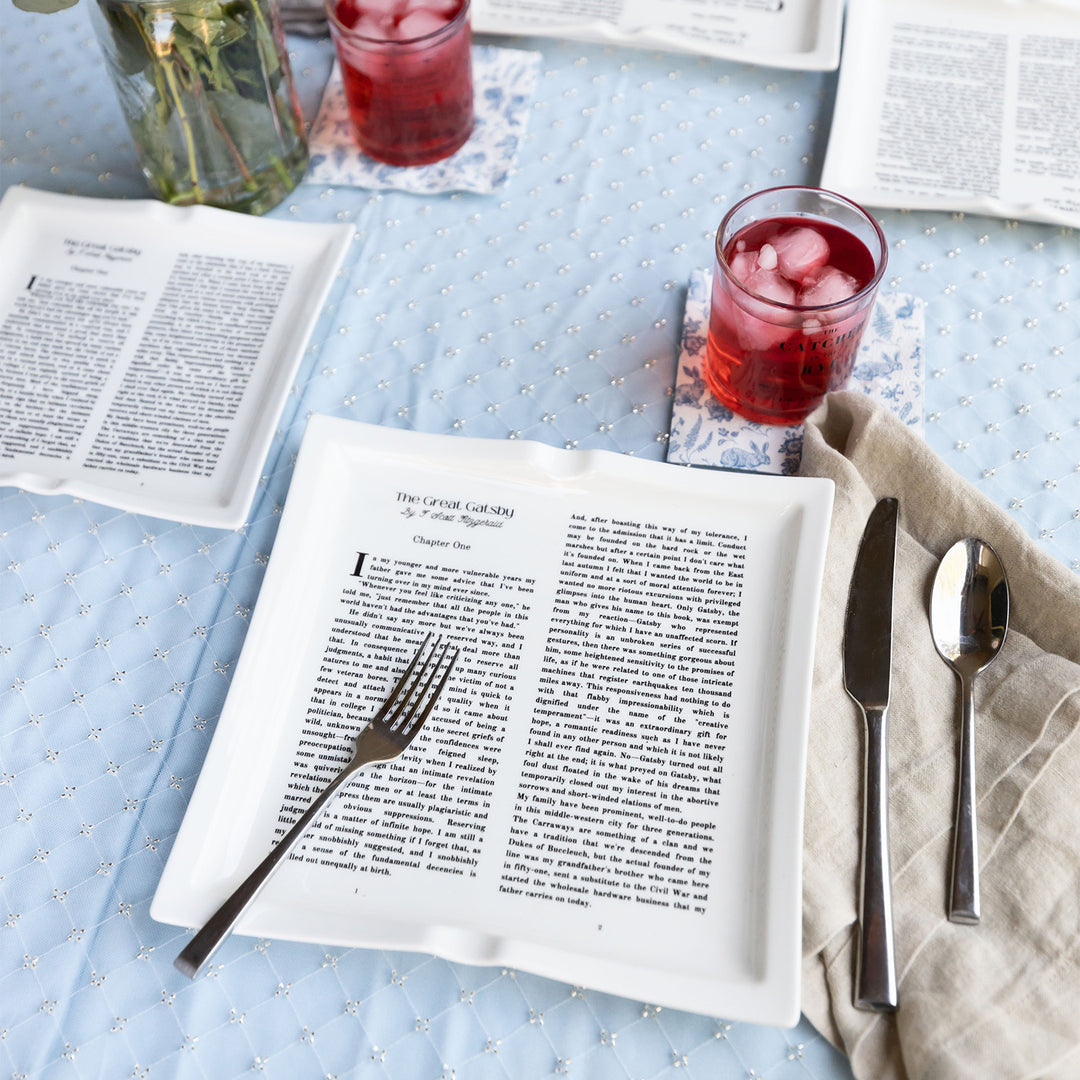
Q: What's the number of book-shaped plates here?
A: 4